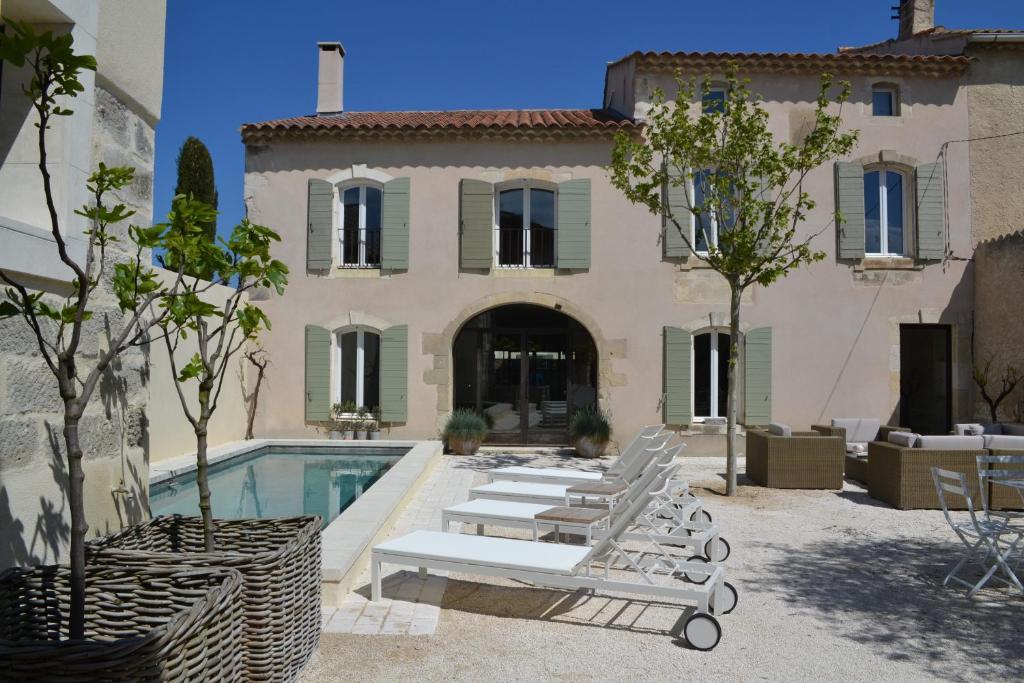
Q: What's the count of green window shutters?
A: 12